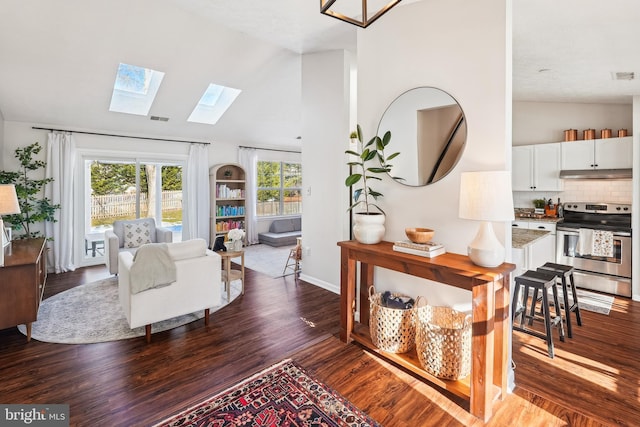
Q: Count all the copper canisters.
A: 4